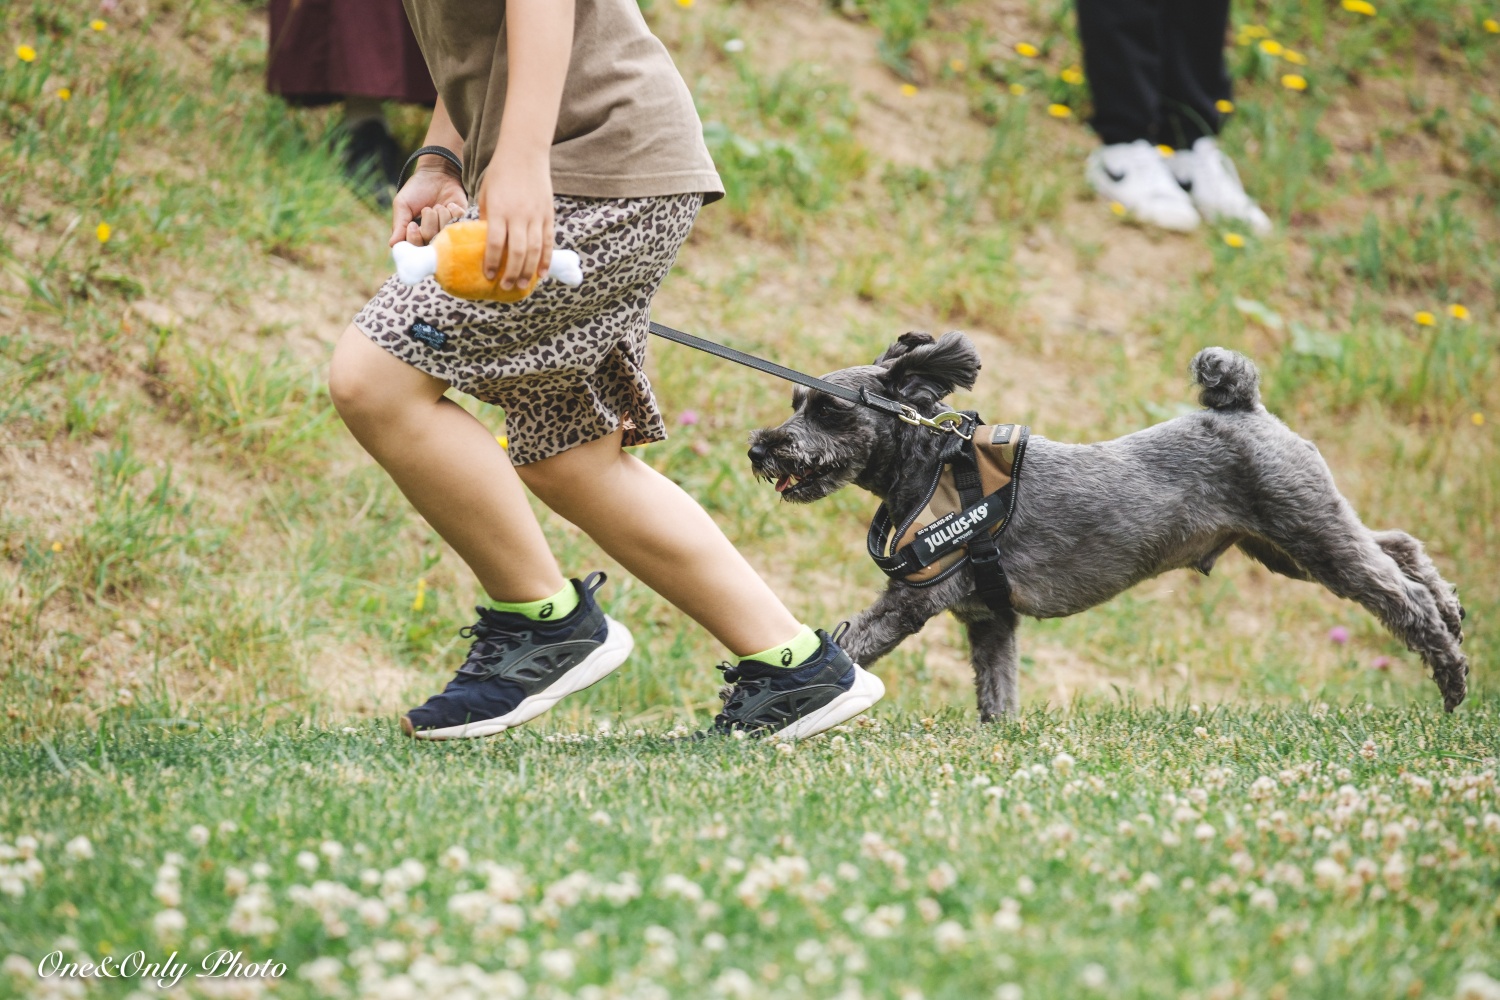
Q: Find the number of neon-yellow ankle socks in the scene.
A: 2